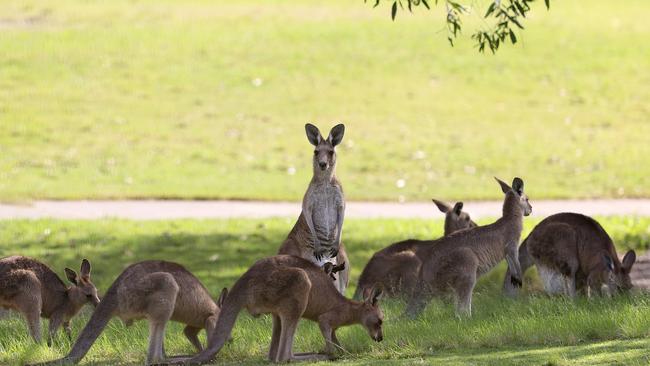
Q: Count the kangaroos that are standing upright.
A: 1